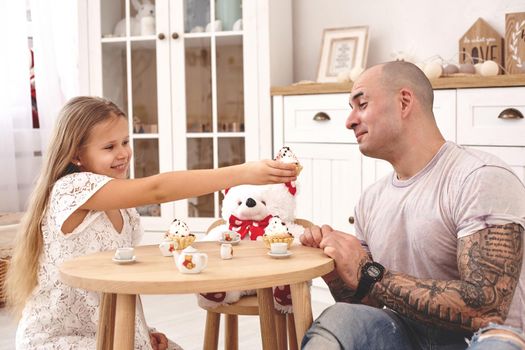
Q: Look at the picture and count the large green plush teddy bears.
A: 0